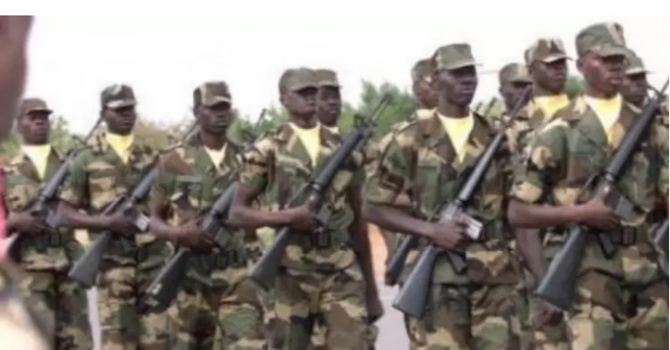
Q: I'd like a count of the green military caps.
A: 11